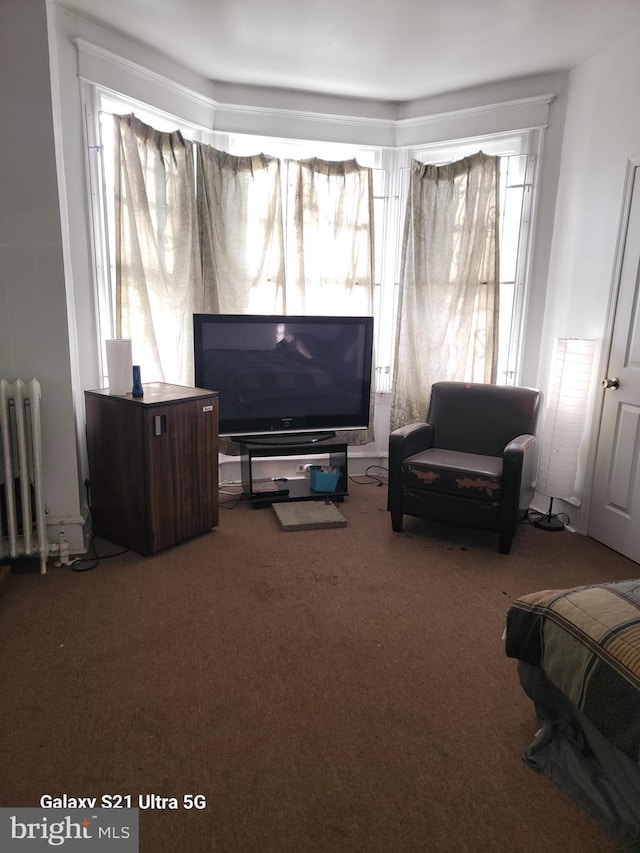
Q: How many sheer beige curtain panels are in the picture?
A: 4